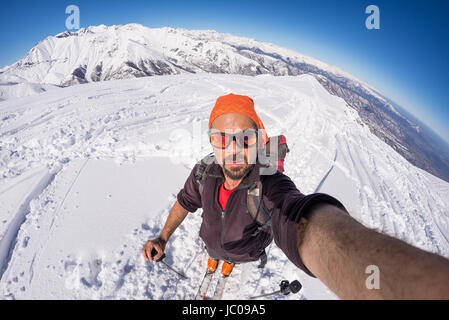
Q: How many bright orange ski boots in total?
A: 2